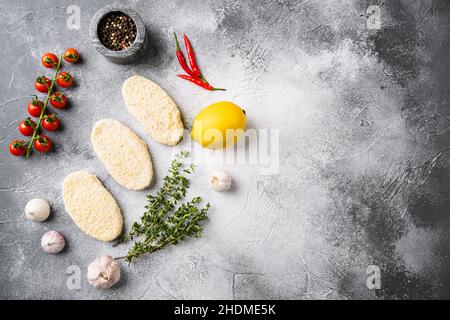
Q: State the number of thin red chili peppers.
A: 3